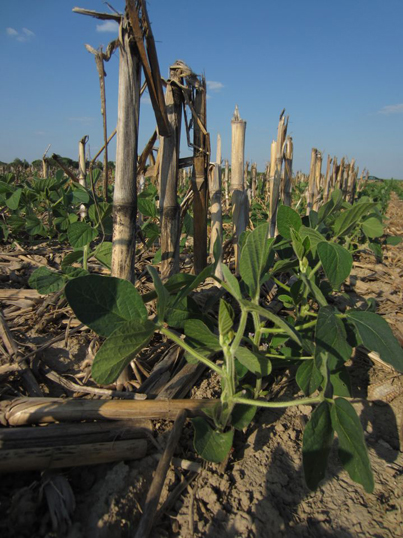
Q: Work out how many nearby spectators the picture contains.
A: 0